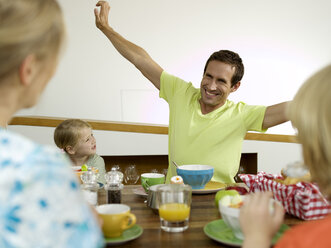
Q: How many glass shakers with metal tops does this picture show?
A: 2